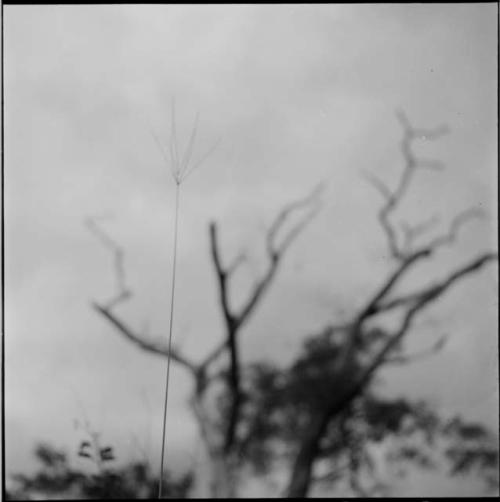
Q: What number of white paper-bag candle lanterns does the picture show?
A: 0